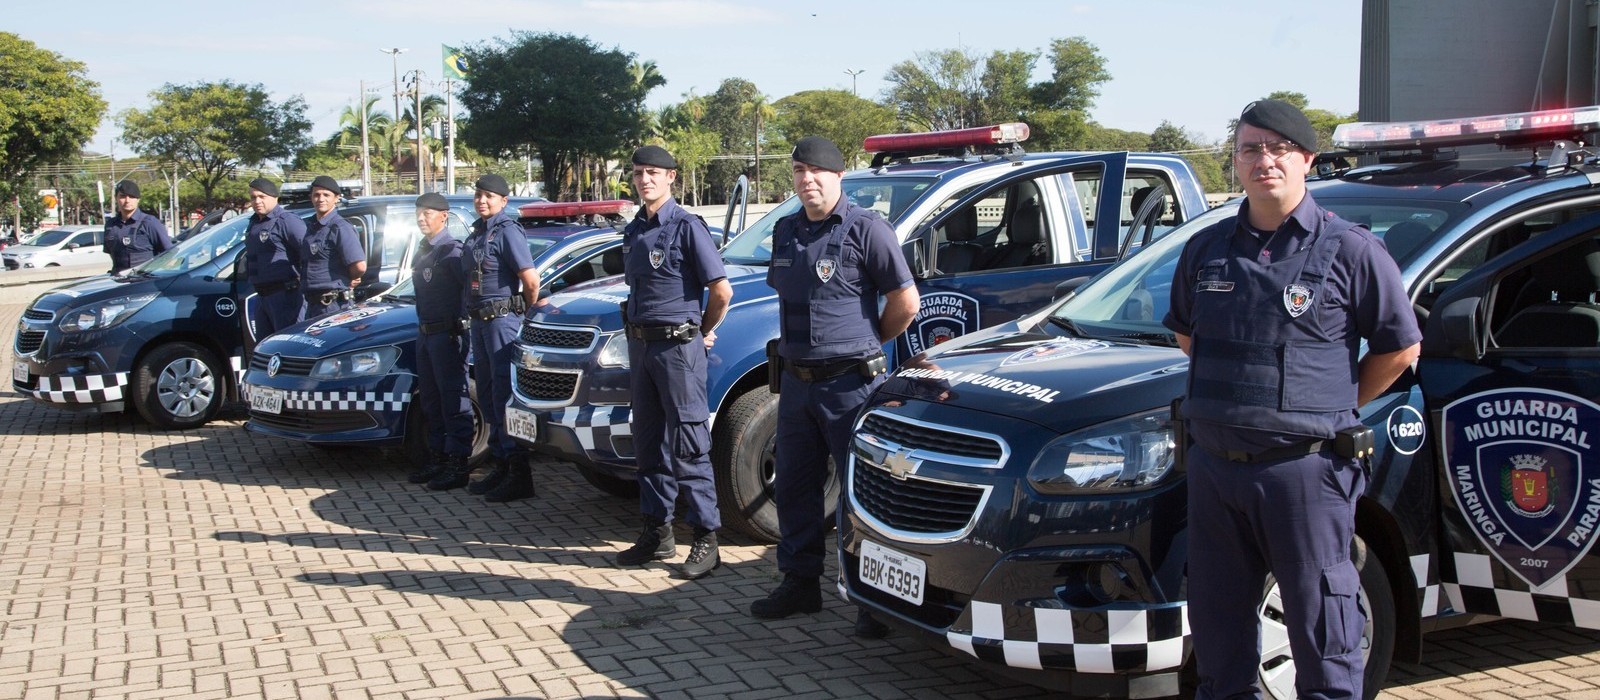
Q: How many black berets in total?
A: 8